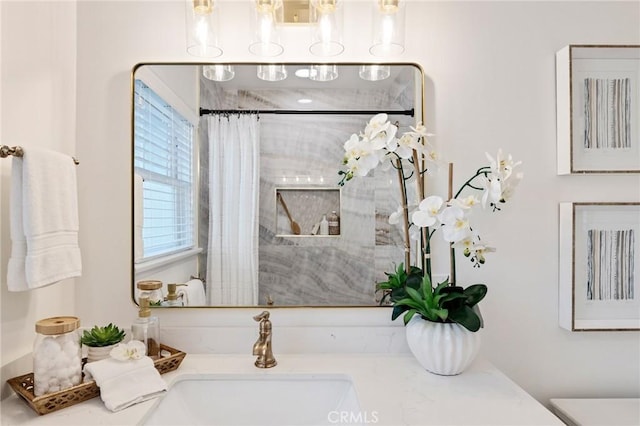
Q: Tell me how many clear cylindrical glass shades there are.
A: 4